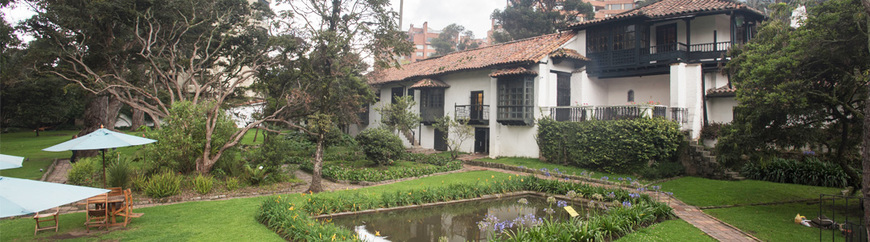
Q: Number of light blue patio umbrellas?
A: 3